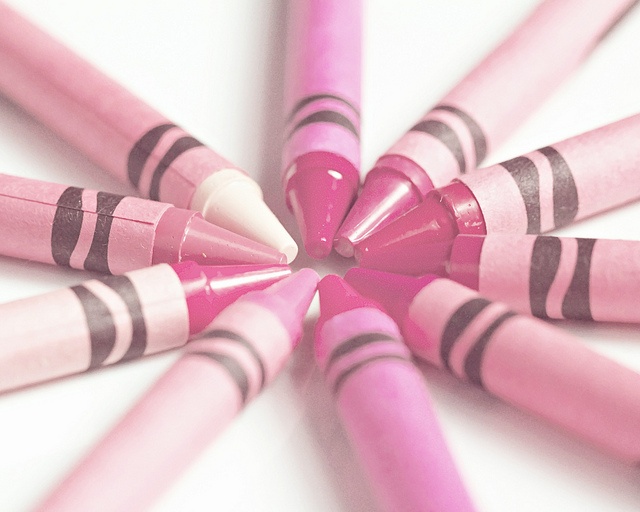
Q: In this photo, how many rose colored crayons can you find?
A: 9